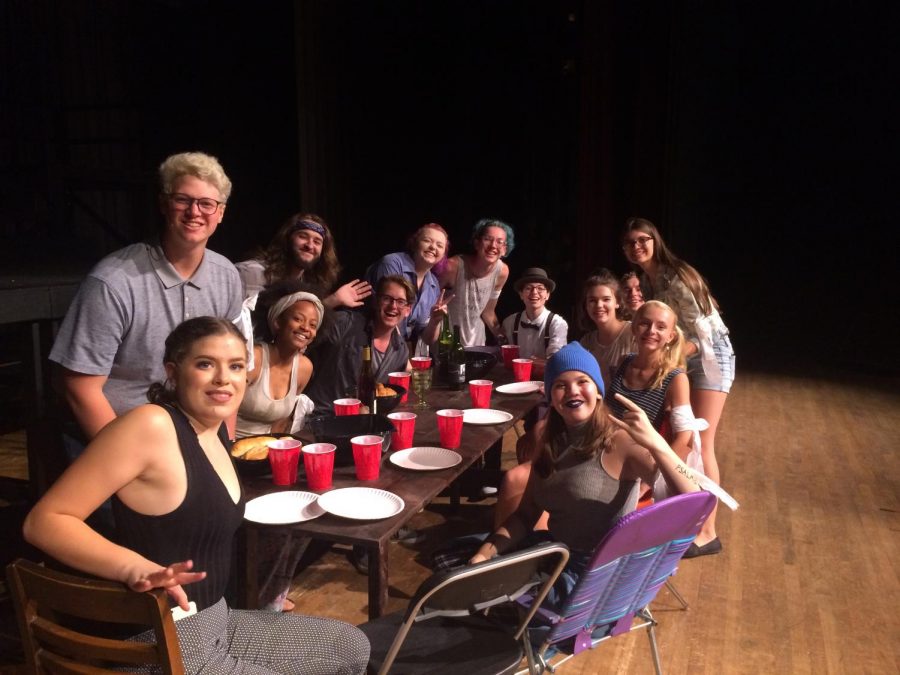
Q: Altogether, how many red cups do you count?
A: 11